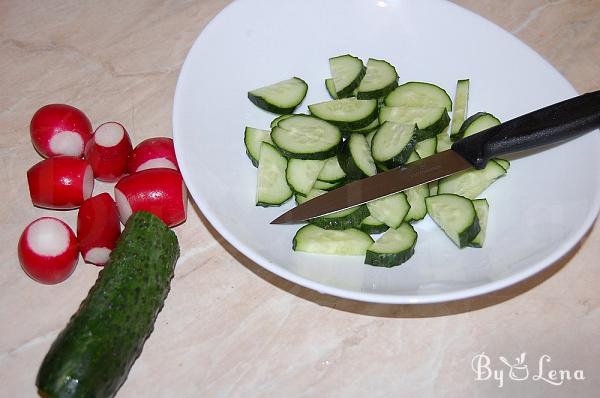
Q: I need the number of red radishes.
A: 7